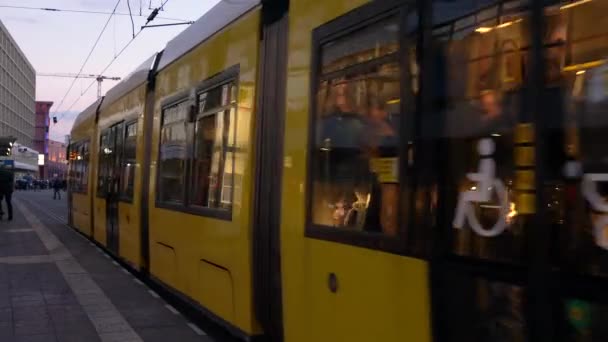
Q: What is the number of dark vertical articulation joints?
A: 3